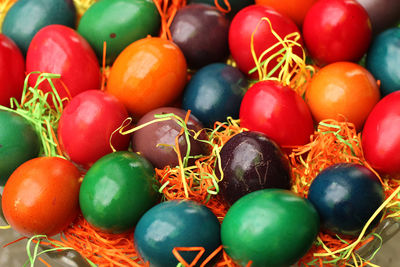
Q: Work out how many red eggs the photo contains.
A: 7